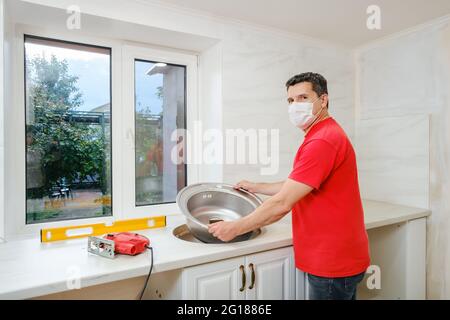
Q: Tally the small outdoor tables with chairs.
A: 1